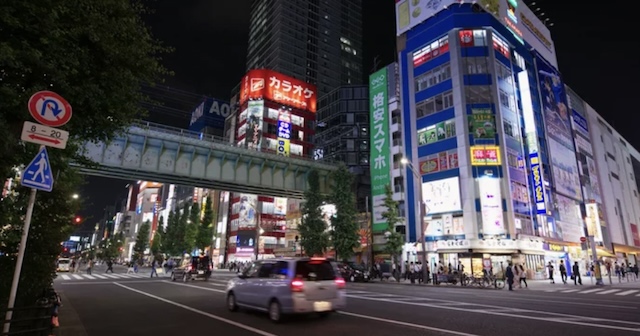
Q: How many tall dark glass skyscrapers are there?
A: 1